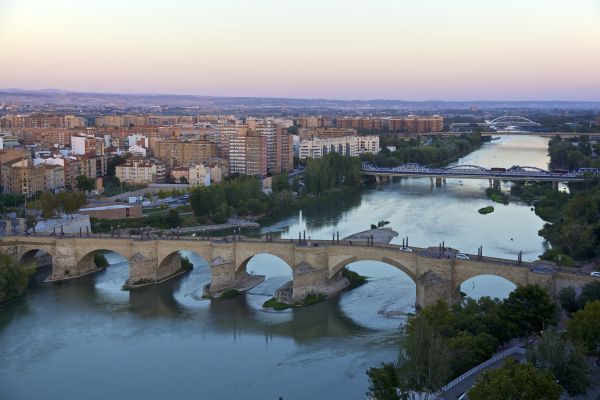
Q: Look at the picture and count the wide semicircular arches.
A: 6